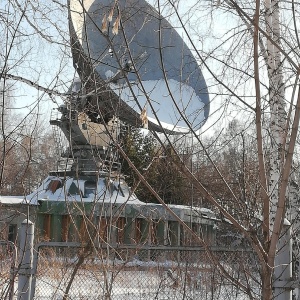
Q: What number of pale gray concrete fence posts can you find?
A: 2